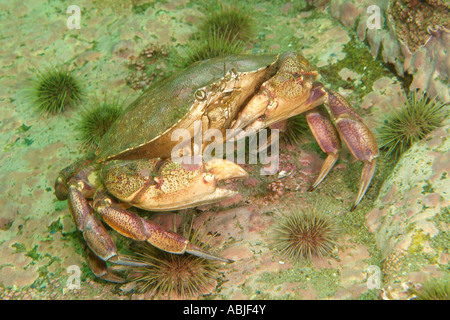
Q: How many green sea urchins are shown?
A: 9